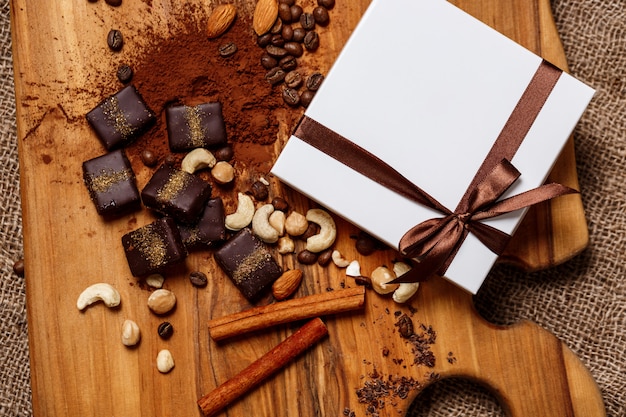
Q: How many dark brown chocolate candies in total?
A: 7